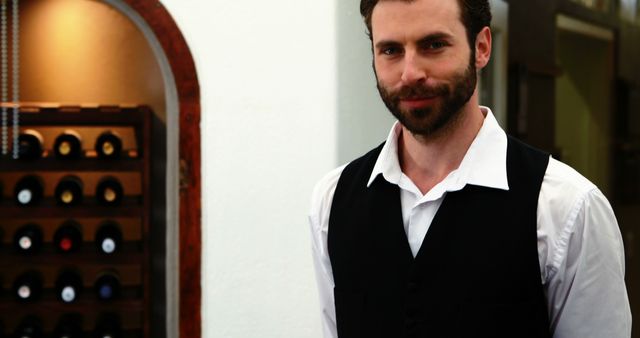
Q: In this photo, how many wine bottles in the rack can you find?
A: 15